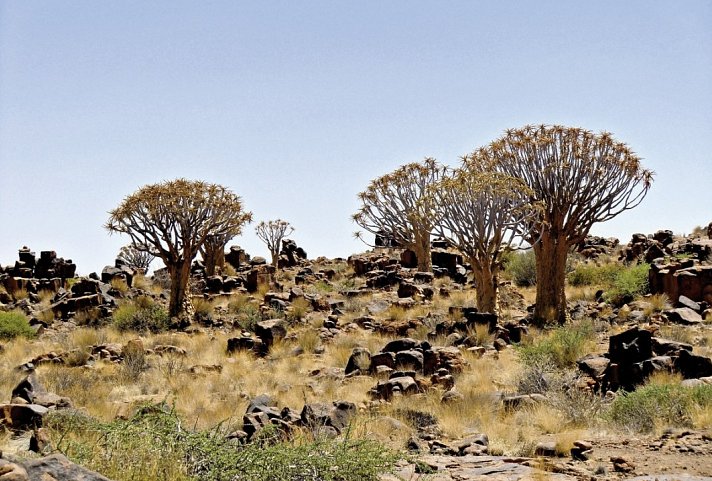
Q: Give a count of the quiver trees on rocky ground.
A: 7